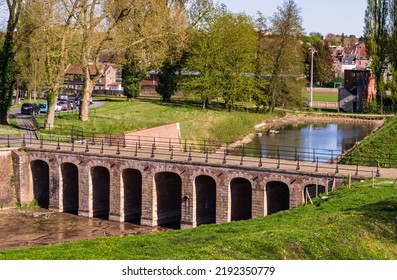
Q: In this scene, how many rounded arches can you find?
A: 9